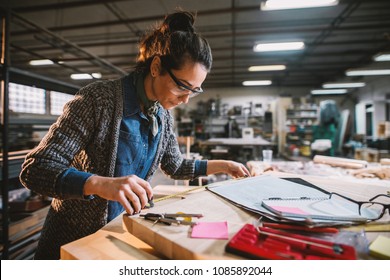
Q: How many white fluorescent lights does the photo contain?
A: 10